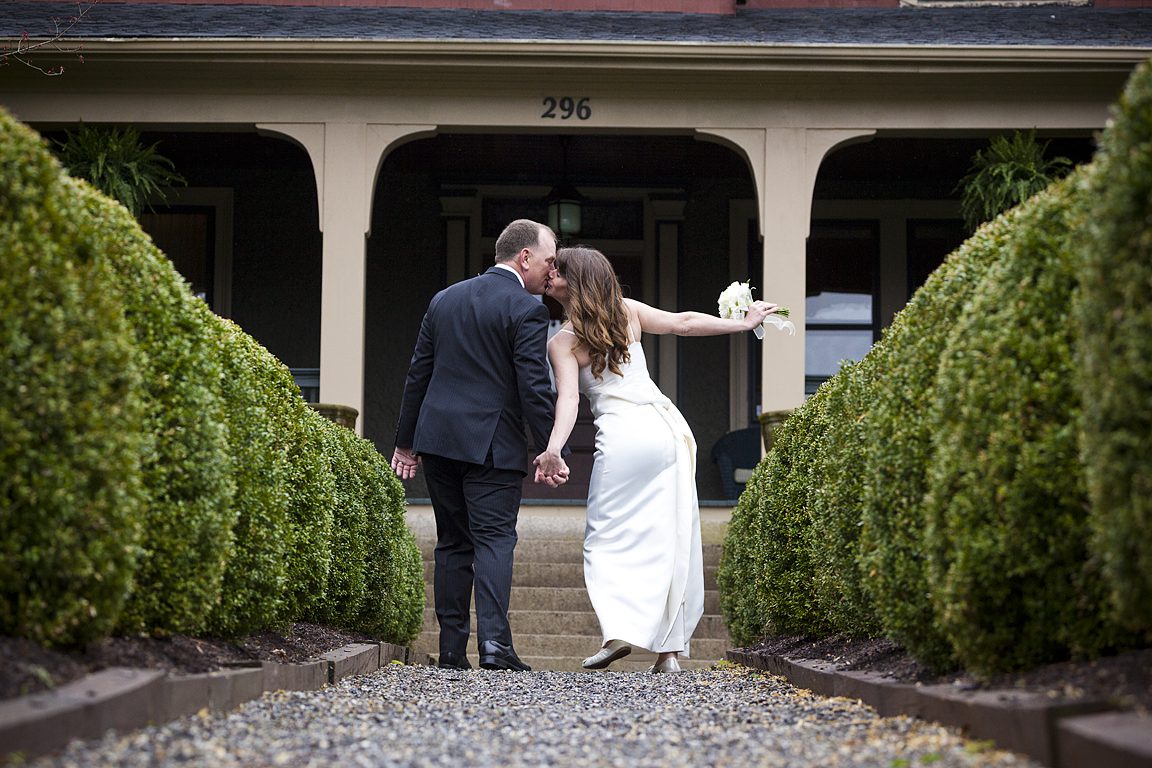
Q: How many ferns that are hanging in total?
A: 2